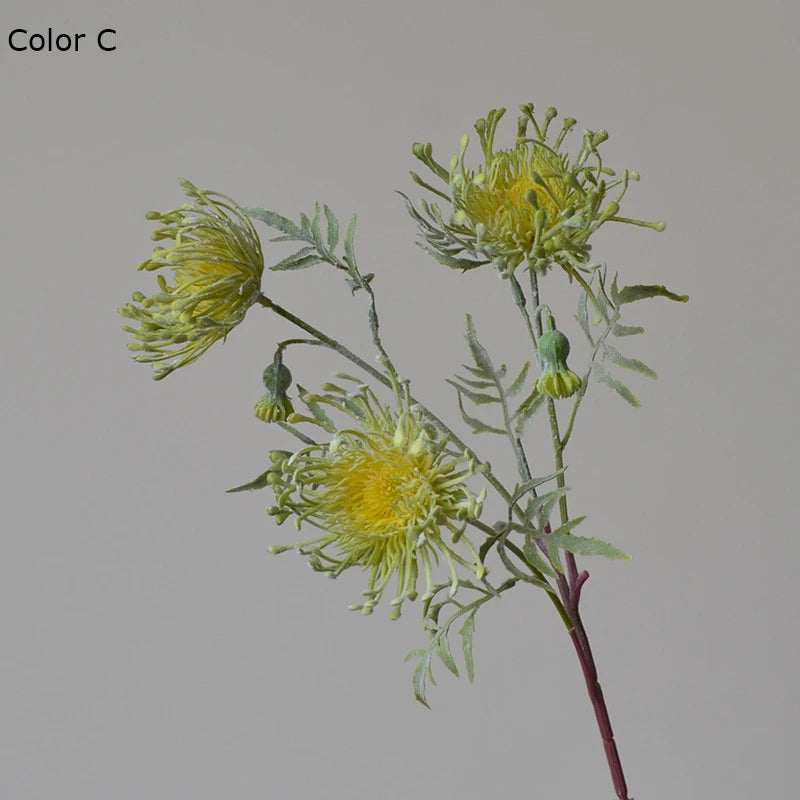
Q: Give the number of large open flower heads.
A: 3